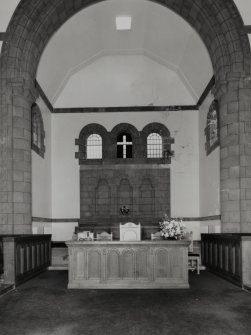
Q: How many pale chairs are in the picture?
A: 5